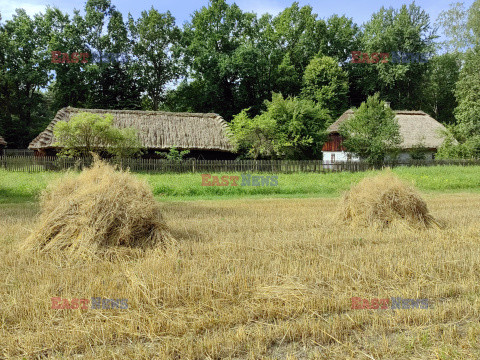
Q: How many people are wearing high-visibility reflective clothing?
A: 0